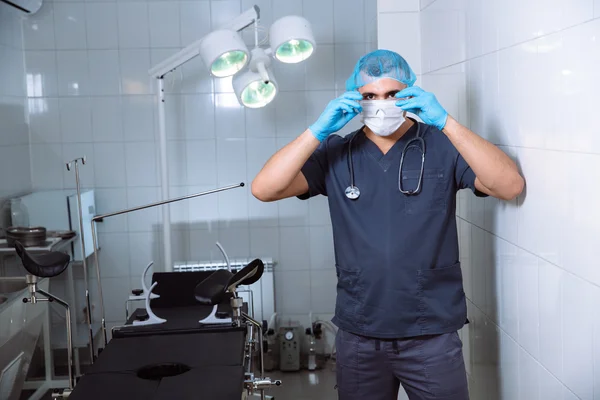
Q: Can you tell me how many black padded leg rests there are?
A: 2